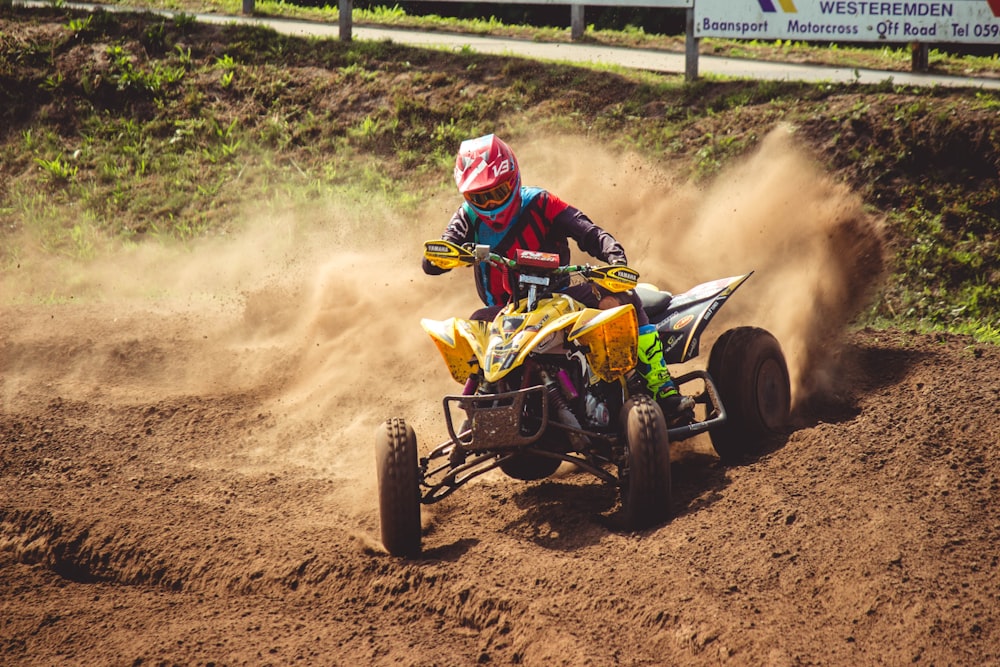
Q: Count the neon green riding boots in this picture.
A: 1